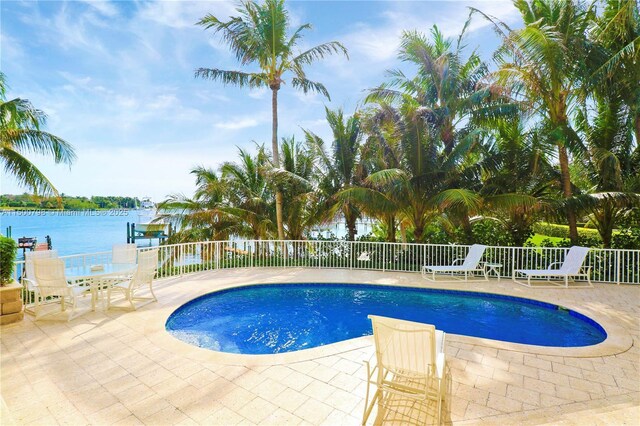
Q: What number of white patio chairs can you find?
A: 7